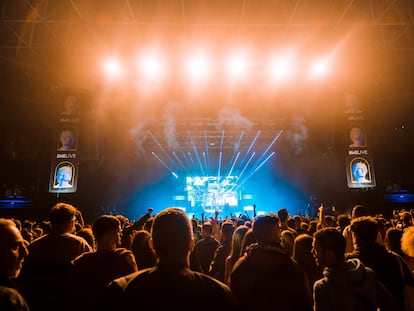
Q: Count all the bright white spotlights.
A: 6